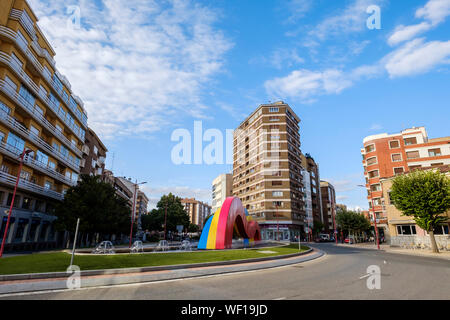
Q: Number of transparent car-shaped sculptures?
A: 4